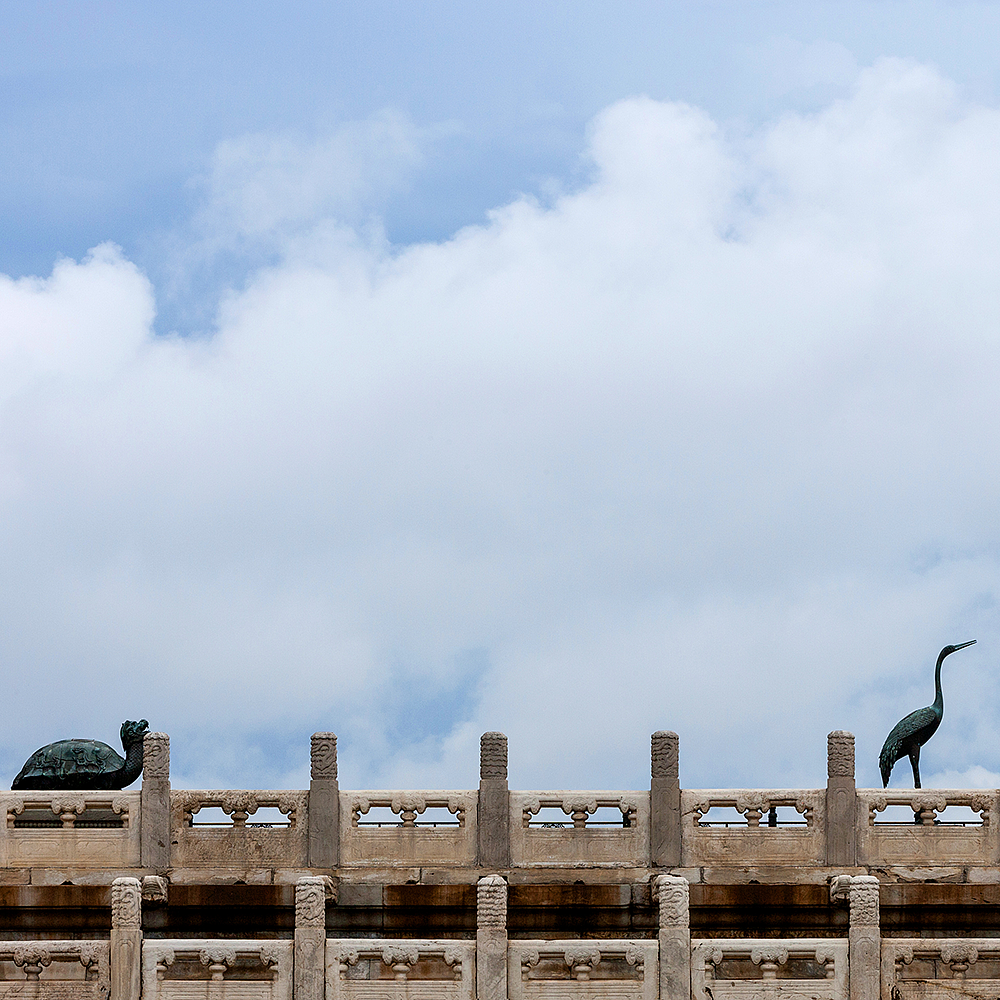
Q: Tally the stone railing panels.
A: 12